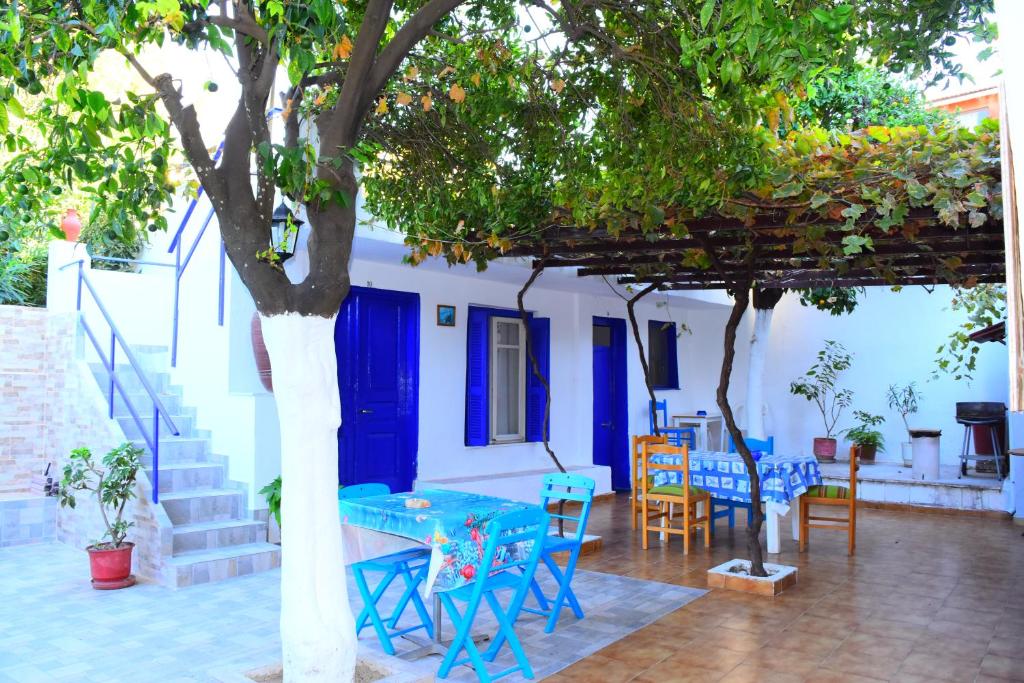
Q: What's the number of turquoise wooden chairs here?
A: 3